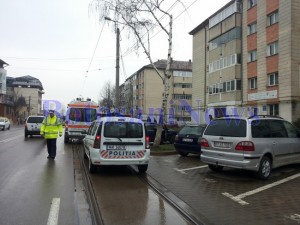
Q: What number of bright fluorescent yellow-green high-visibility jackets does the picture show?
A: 1